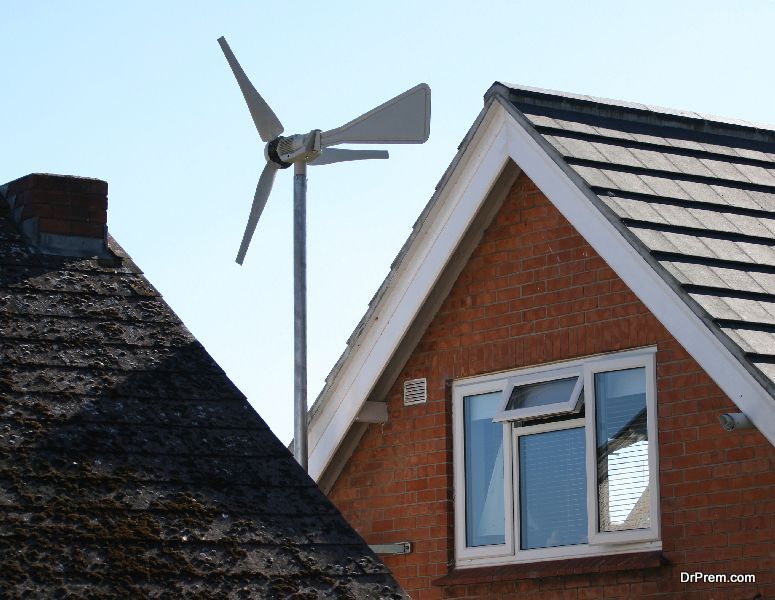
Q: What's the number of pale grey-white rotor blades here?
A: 3